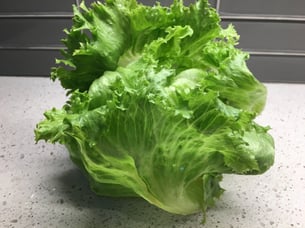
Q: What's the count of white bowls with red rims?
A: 0